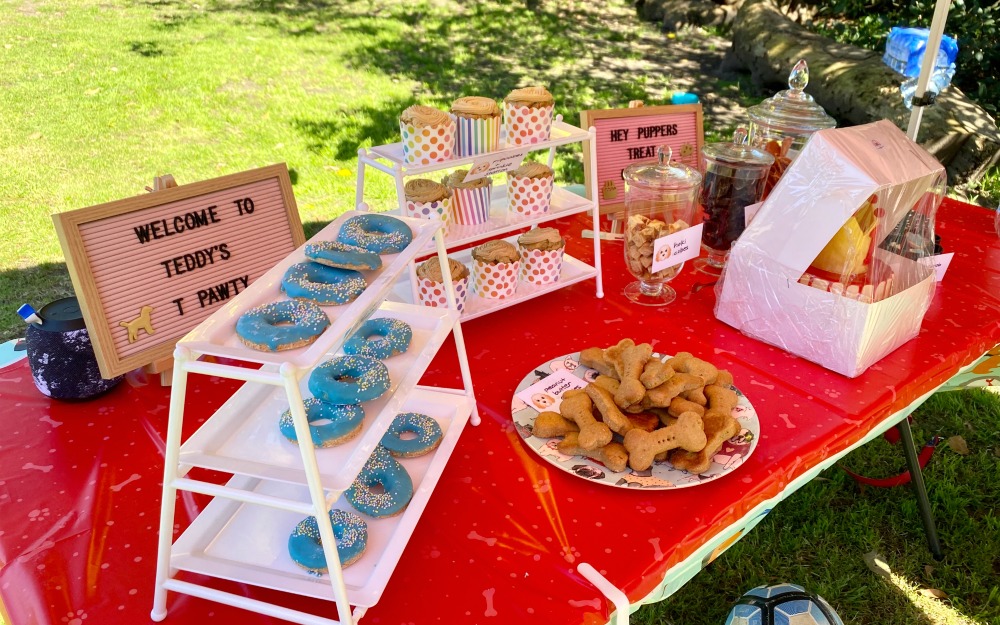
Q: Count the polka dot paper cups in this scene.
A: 7